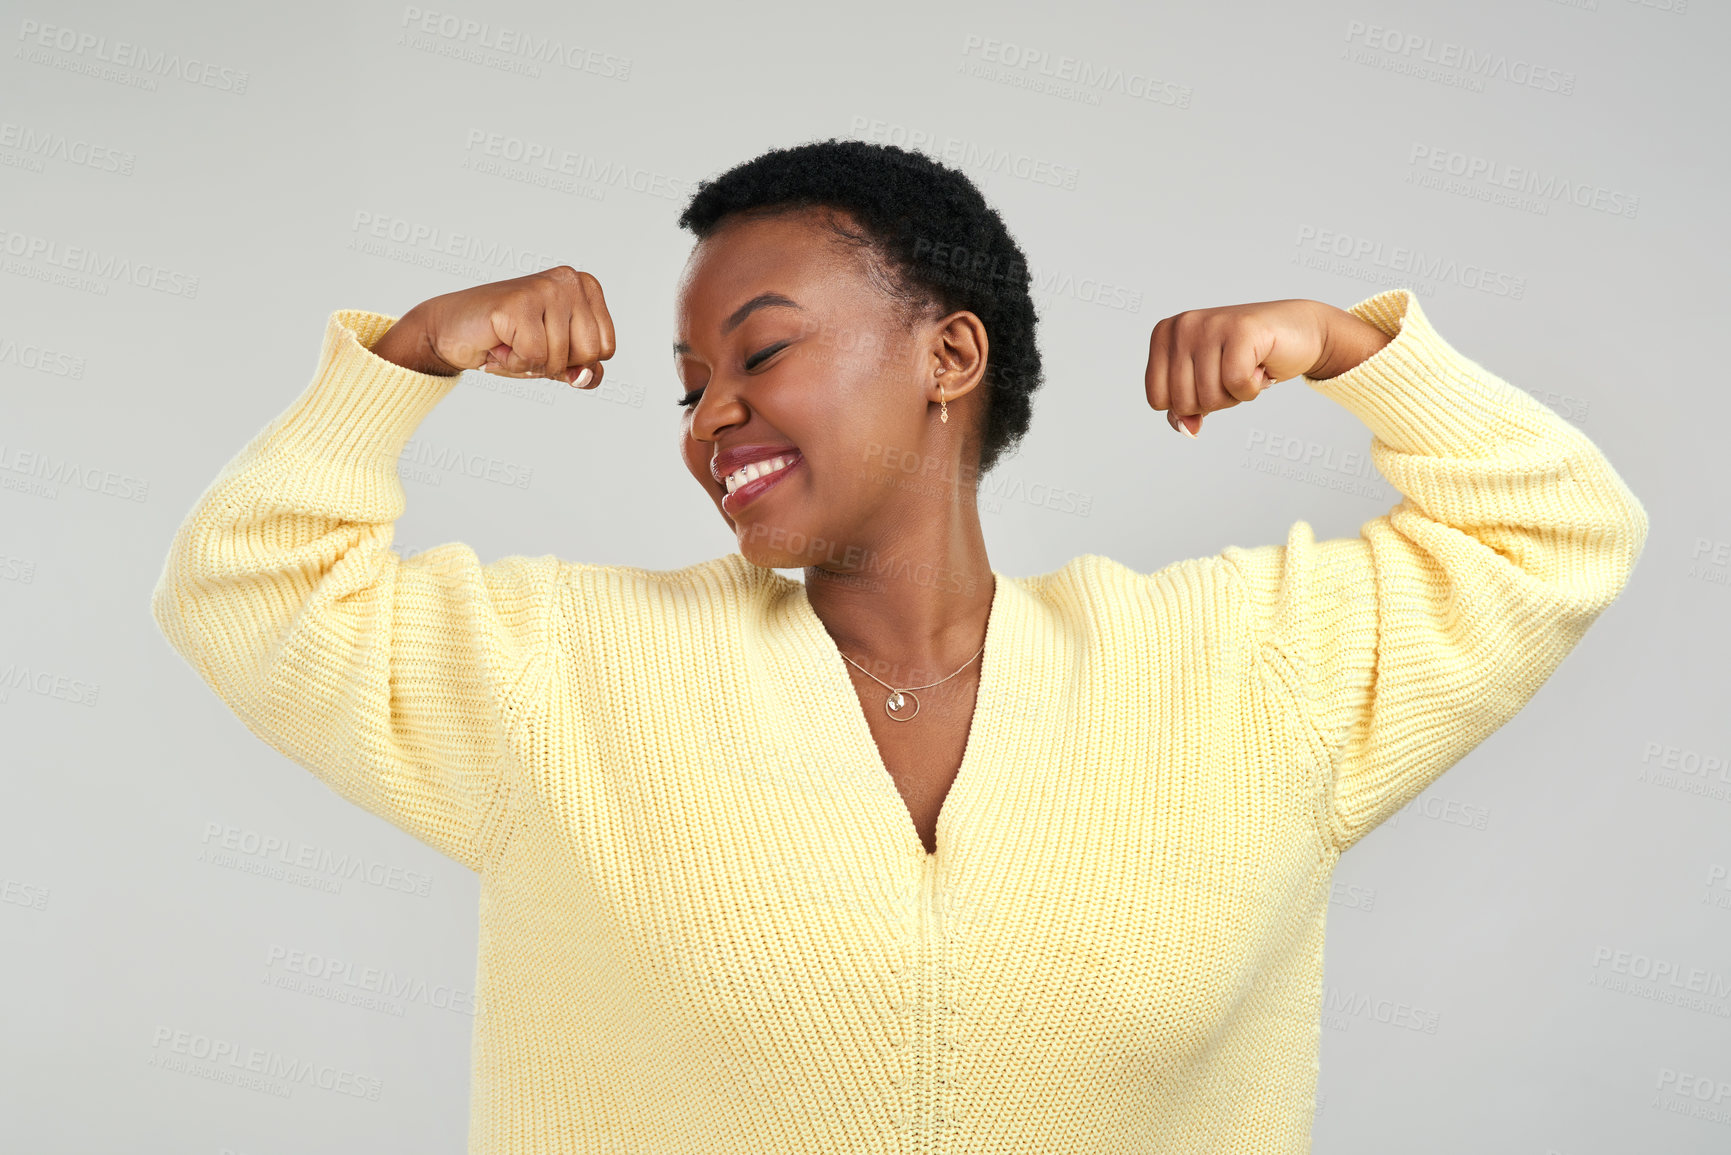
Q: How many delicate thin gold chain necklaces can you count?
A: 1